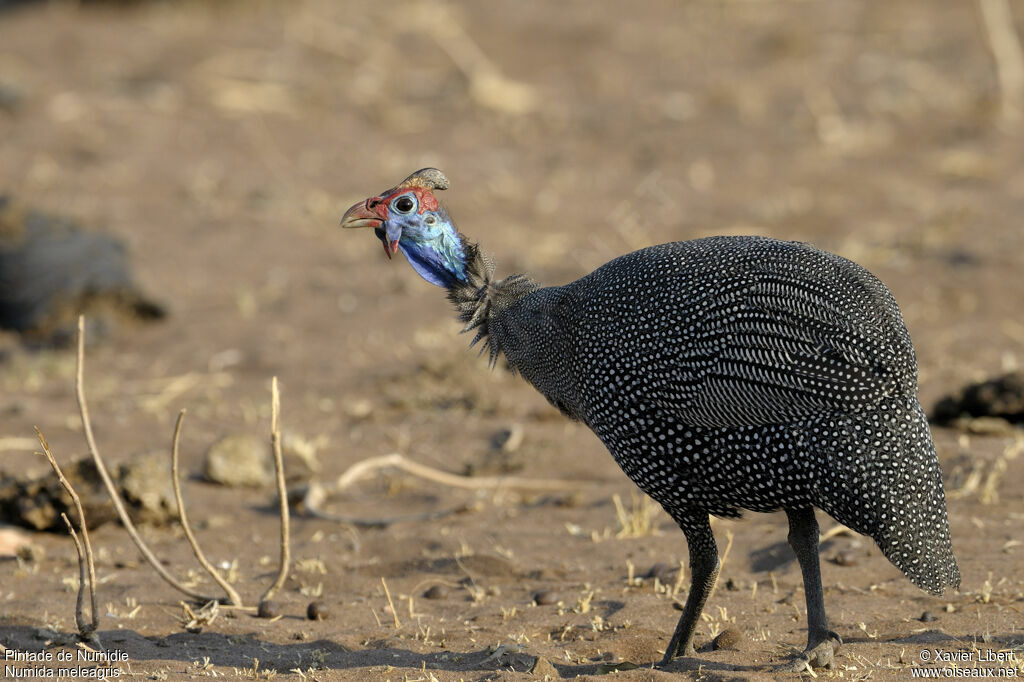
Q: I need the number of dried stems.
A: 5